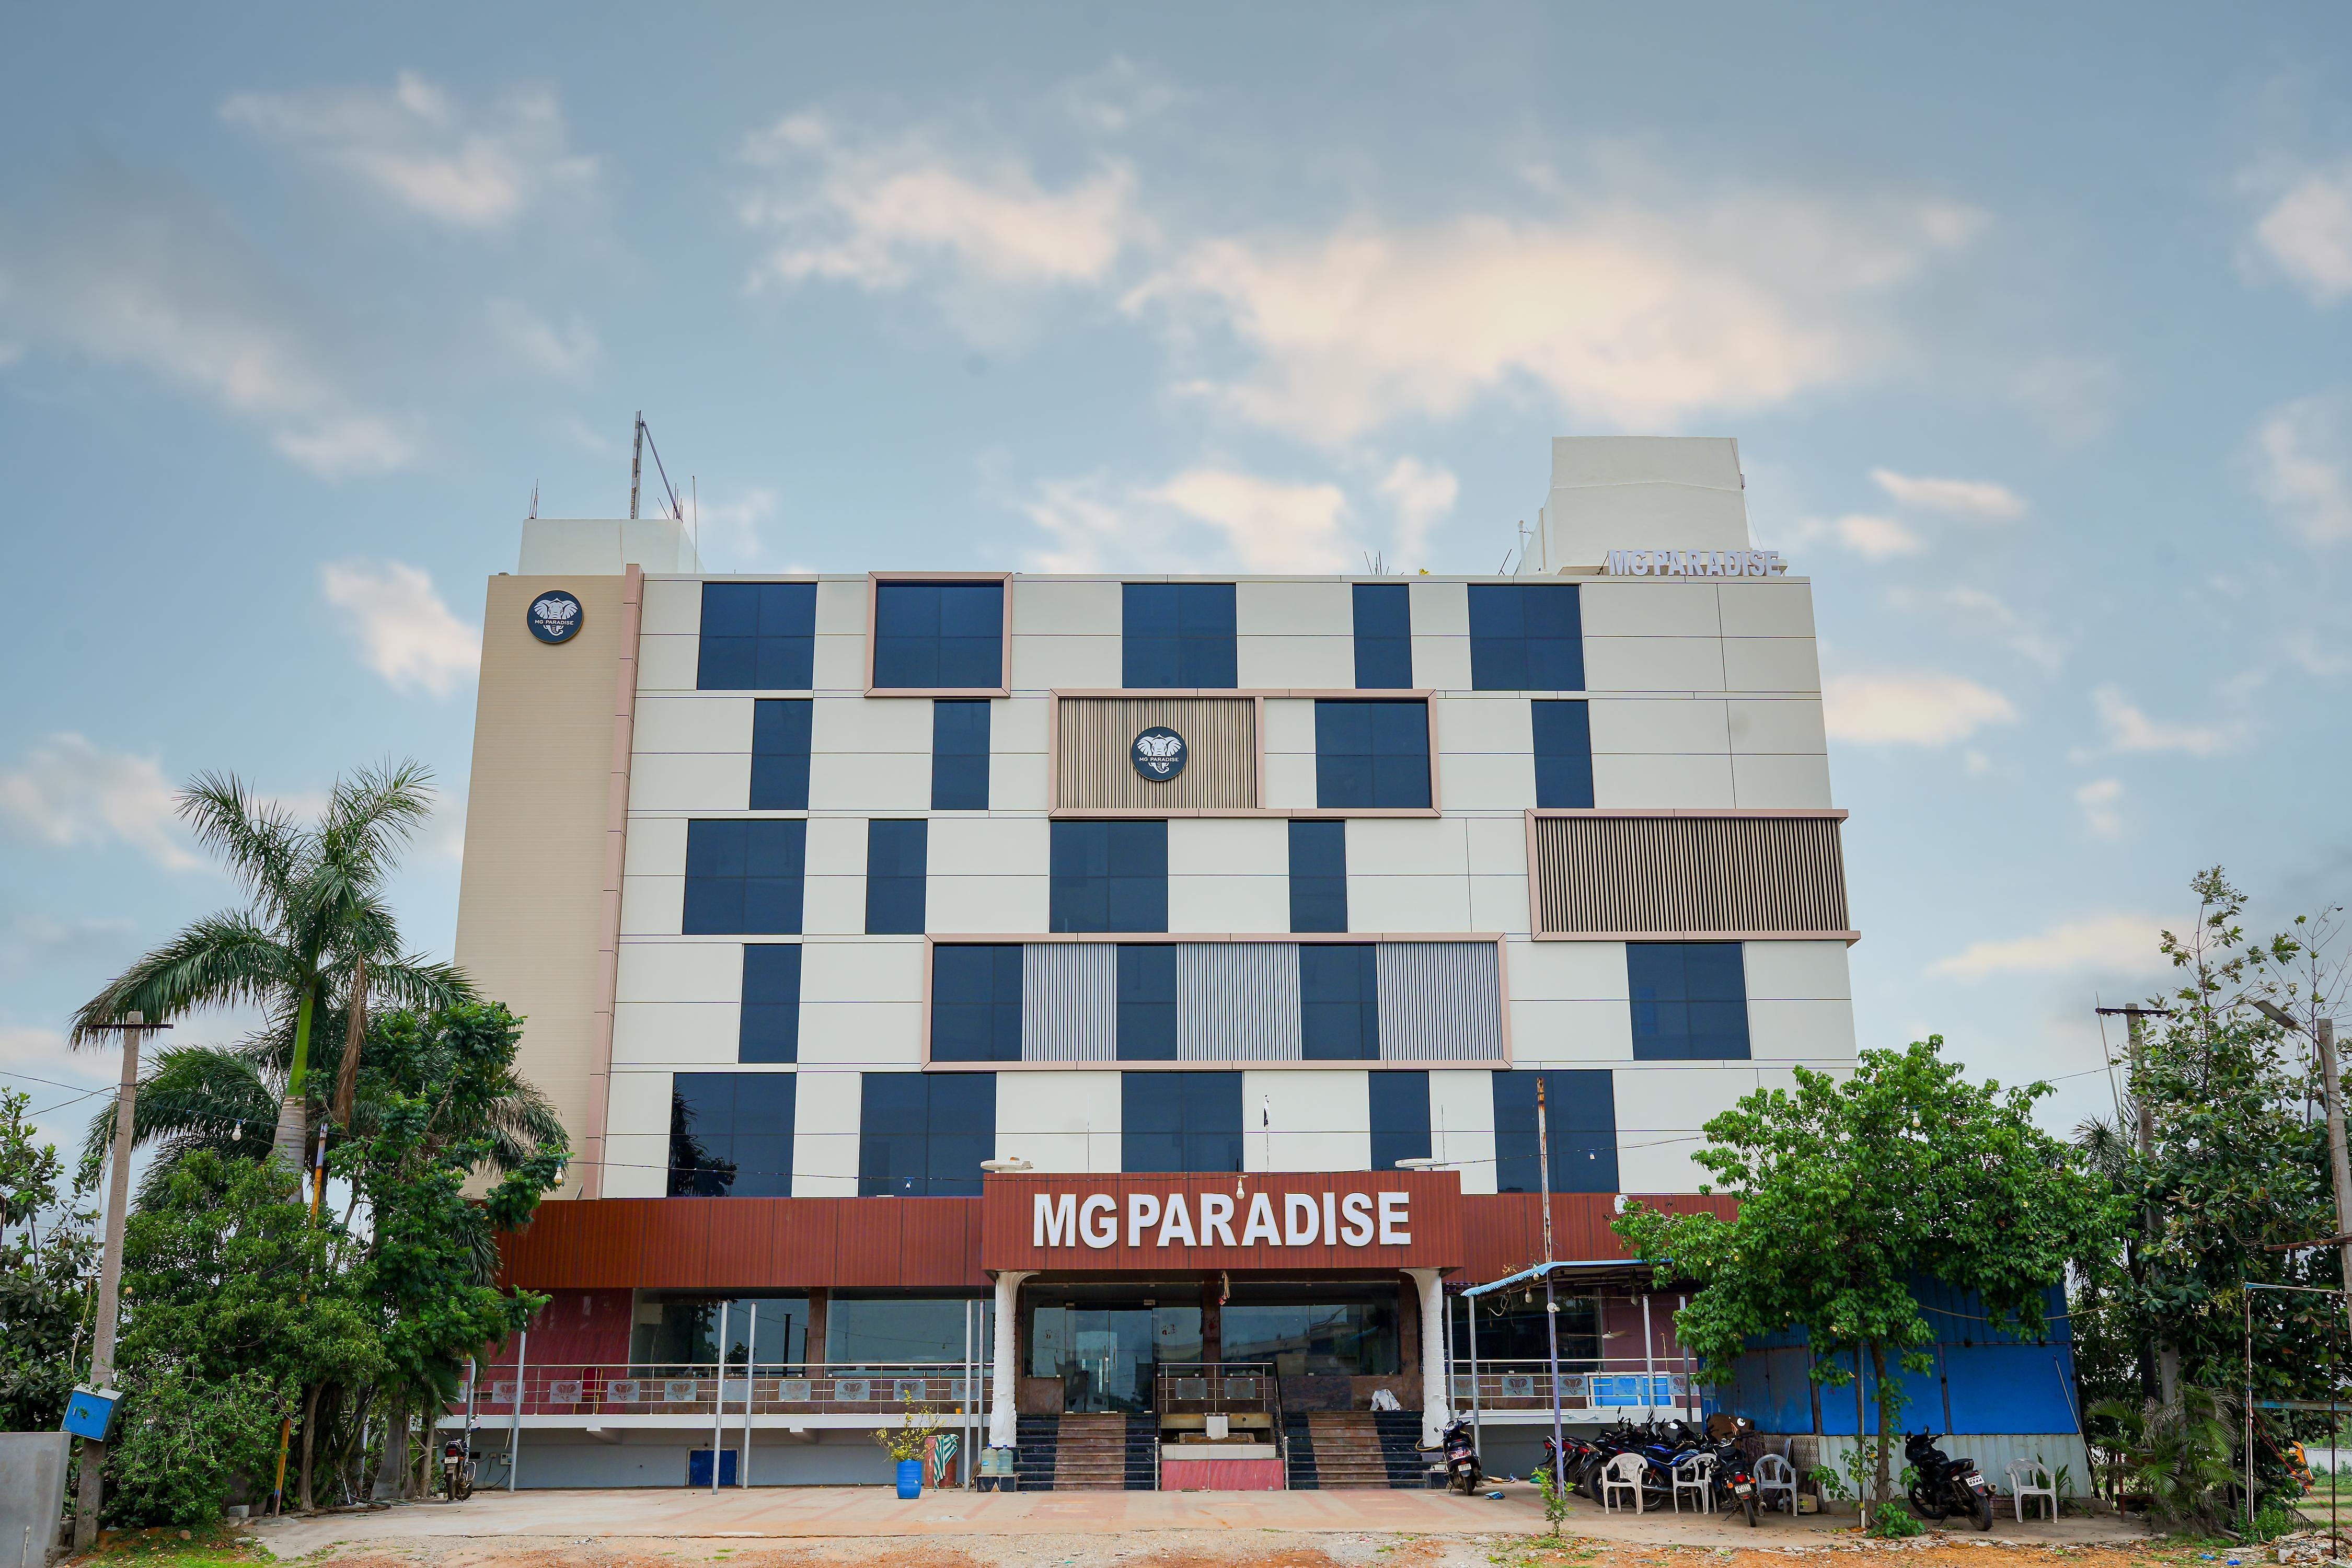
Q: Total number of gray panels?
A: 3